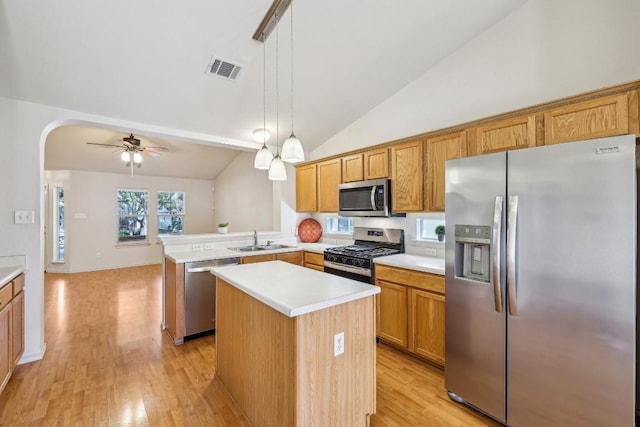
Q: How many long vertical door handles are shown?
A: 2